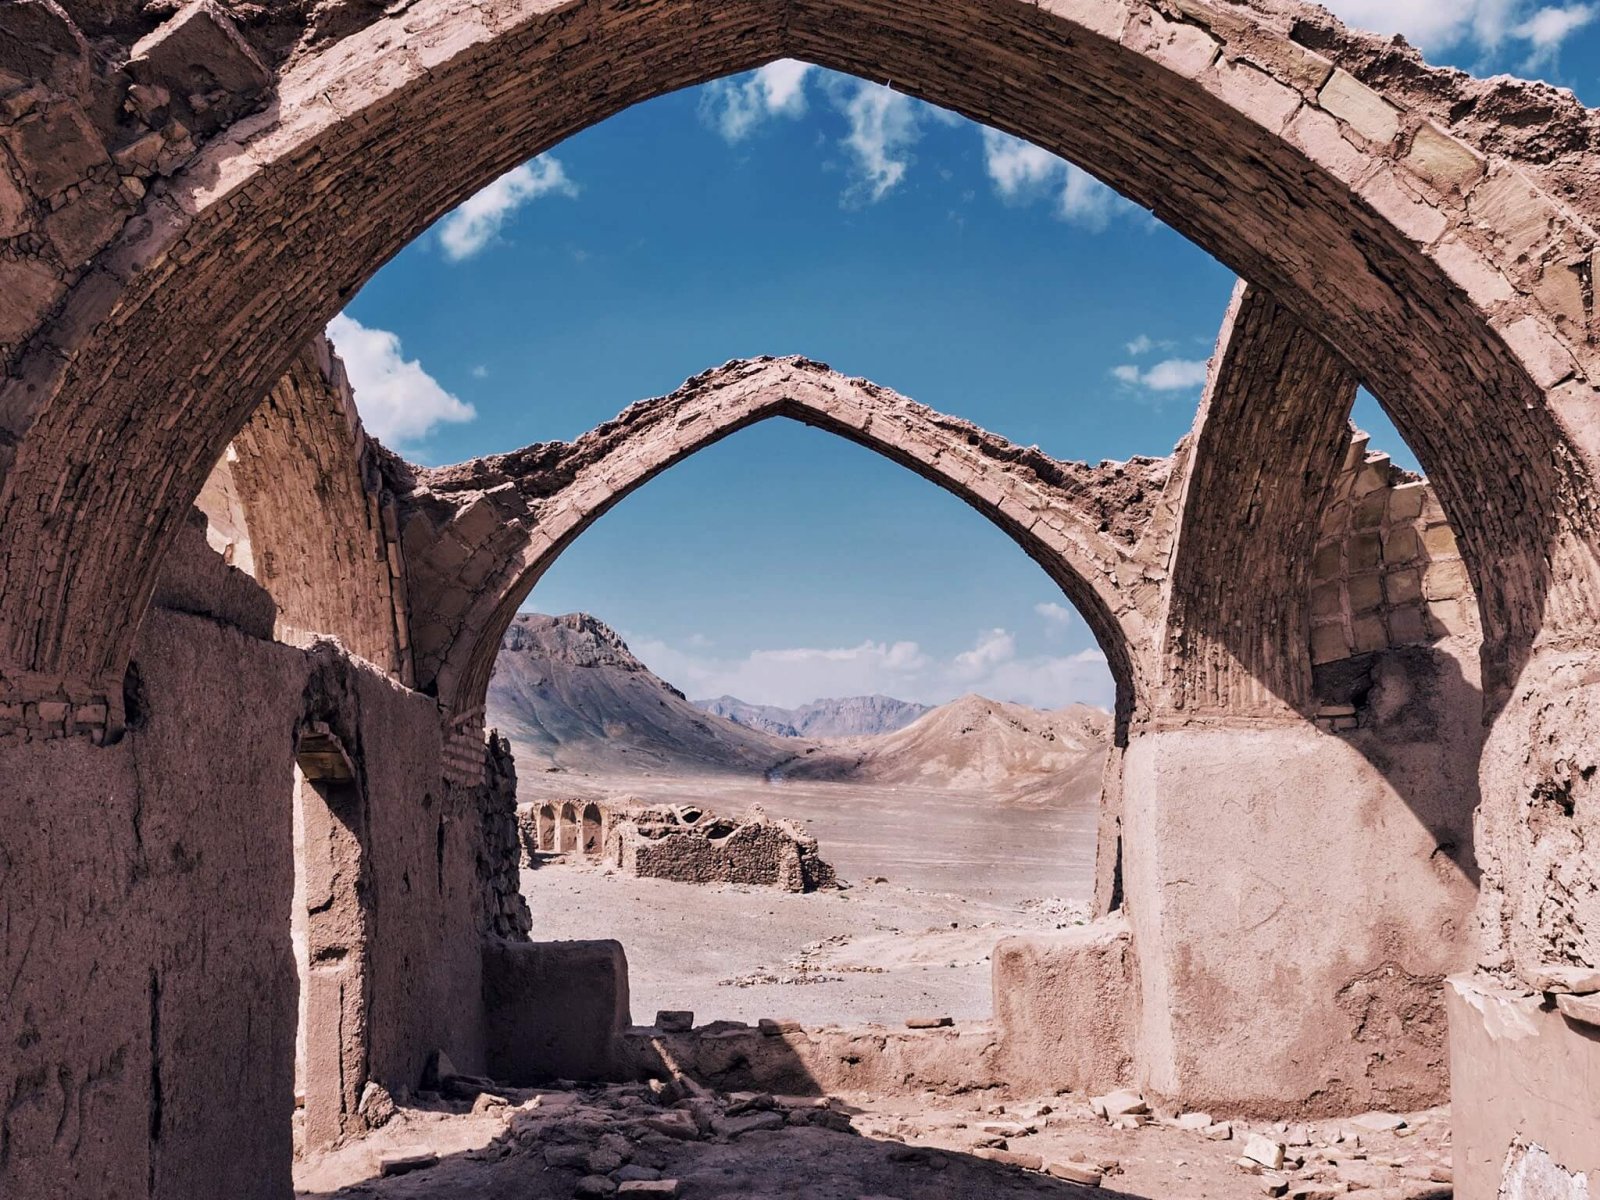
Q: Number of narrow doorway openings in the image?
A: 1